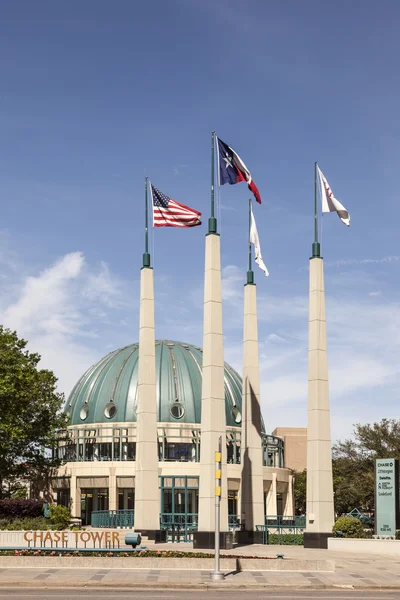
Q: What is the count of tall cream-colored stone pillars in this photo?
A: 4